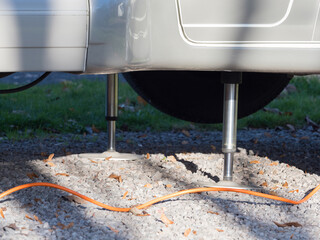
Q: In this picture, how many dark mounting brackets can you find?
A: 1